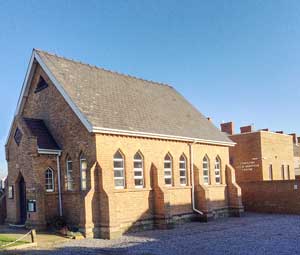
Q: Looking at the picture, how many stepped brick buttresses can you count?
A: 4